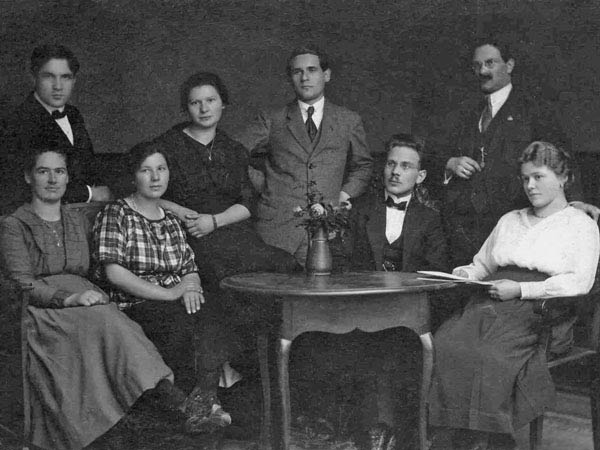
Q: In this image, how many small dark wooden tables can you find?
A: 1